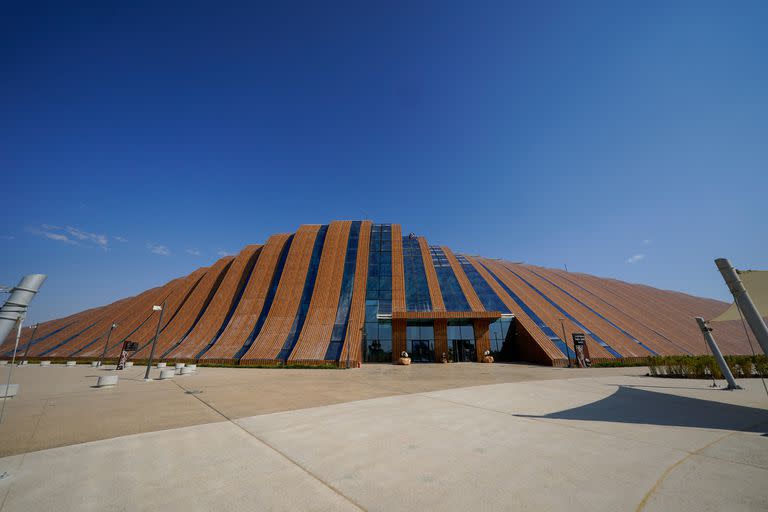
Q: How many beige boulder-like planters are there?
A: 2